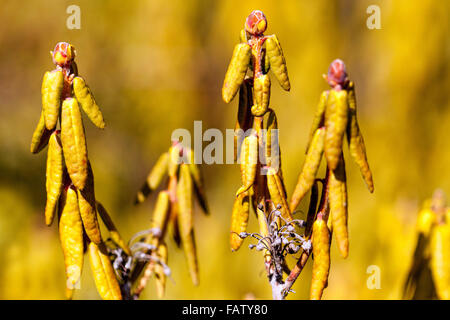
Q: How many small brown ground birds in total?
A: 0